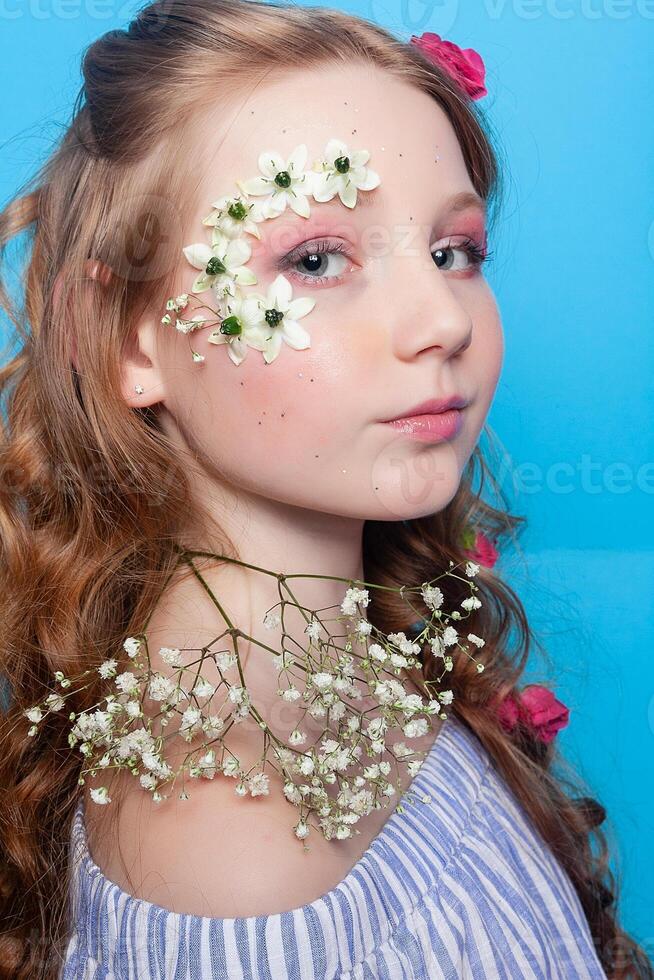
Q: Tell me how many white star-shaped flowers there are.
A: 6